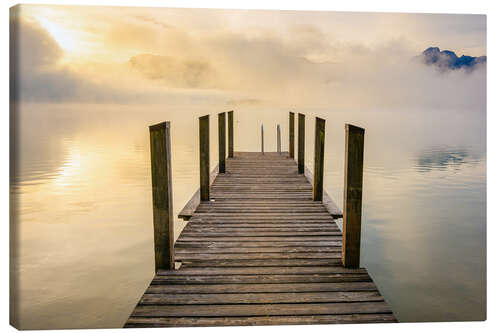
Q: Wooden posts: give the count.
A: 8